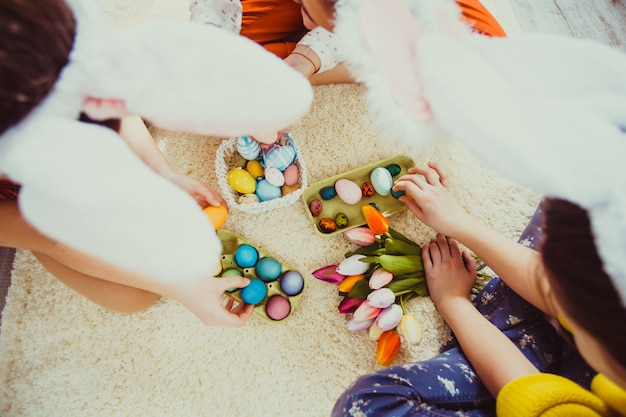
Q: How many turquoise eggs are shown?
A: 3